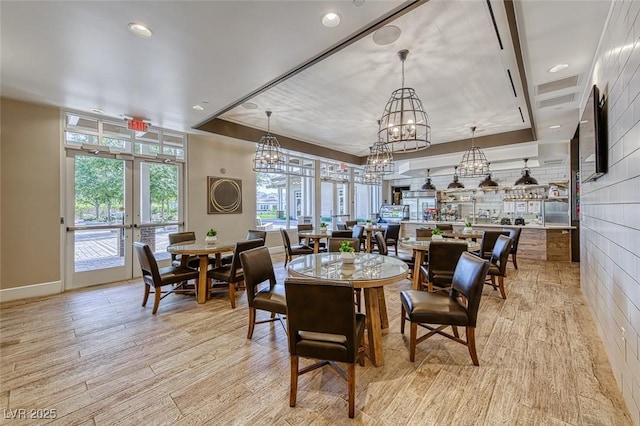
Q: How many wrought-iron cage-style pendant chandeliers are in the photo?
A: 5